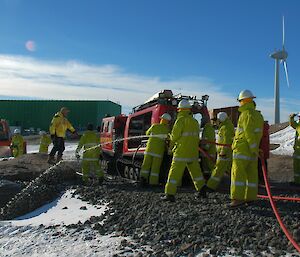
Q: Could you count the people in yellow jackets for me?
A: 10